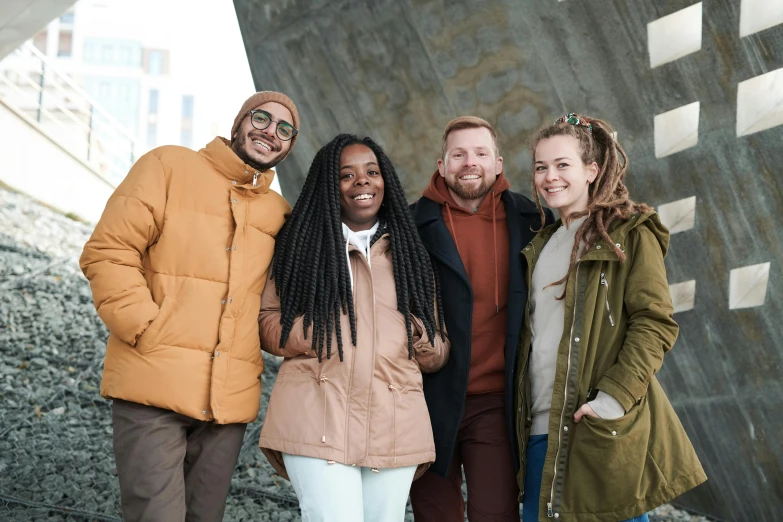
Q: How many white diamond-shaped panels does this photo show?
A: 7